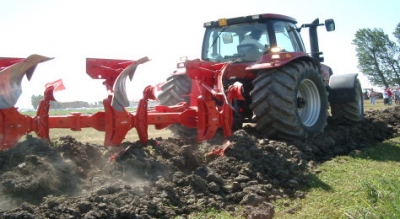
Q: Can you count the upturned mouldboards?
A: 3